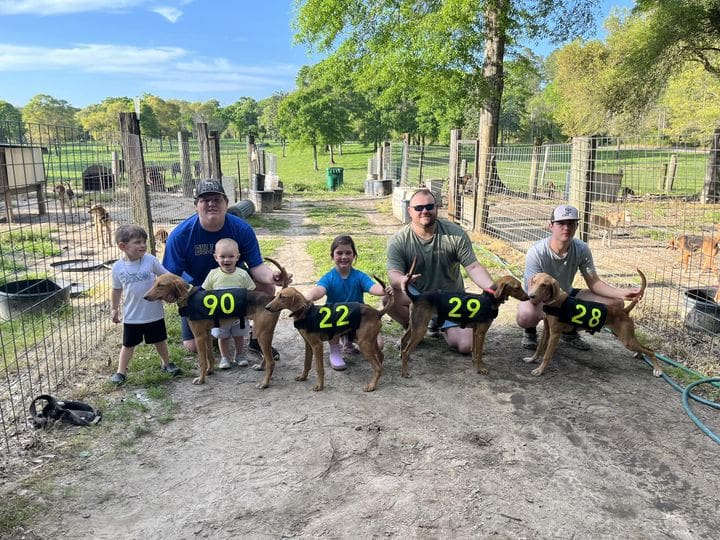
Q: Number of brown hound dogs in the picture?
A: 4